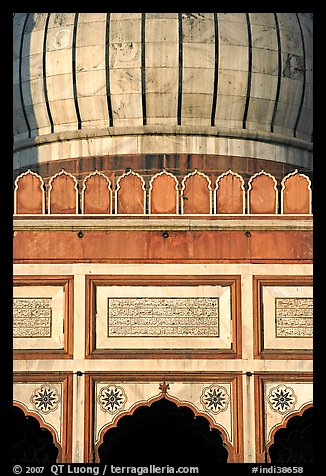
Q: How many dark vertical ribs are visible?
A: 10